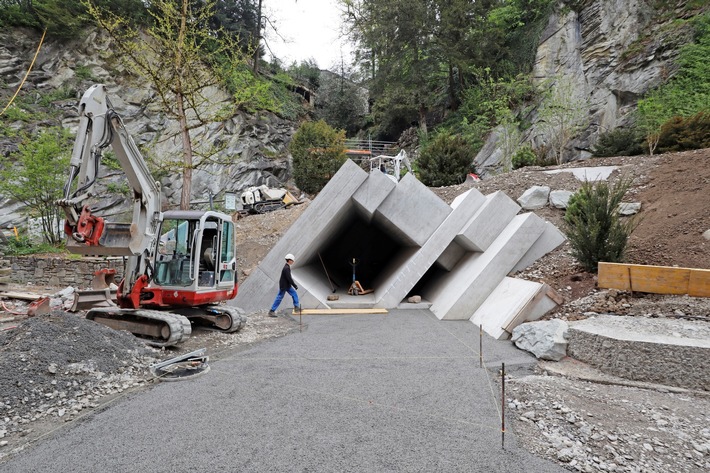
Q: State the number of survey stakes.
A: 3